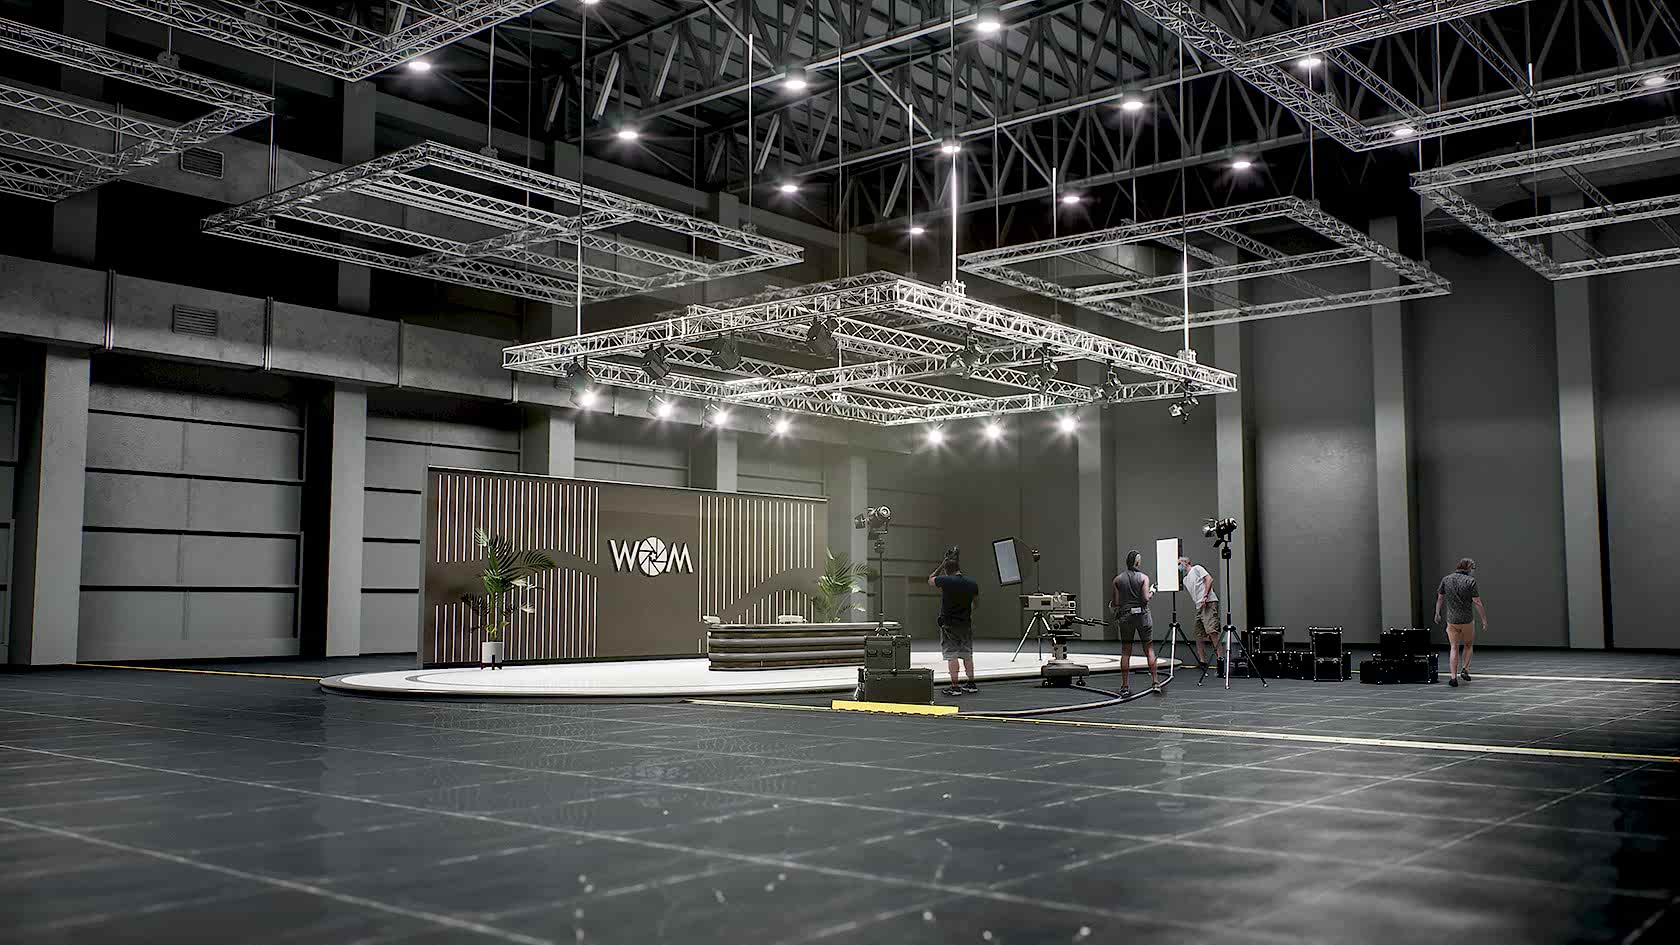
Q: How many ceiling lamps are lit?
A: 14